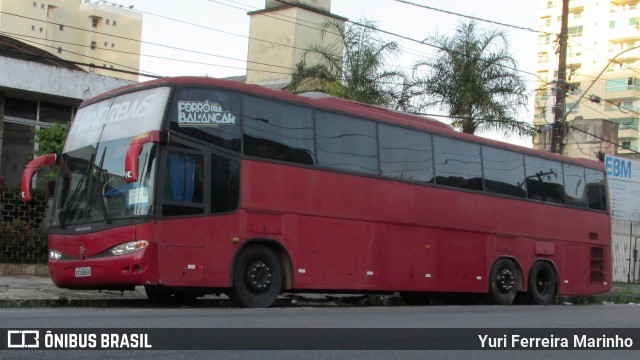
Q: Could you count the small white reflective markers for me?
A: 7